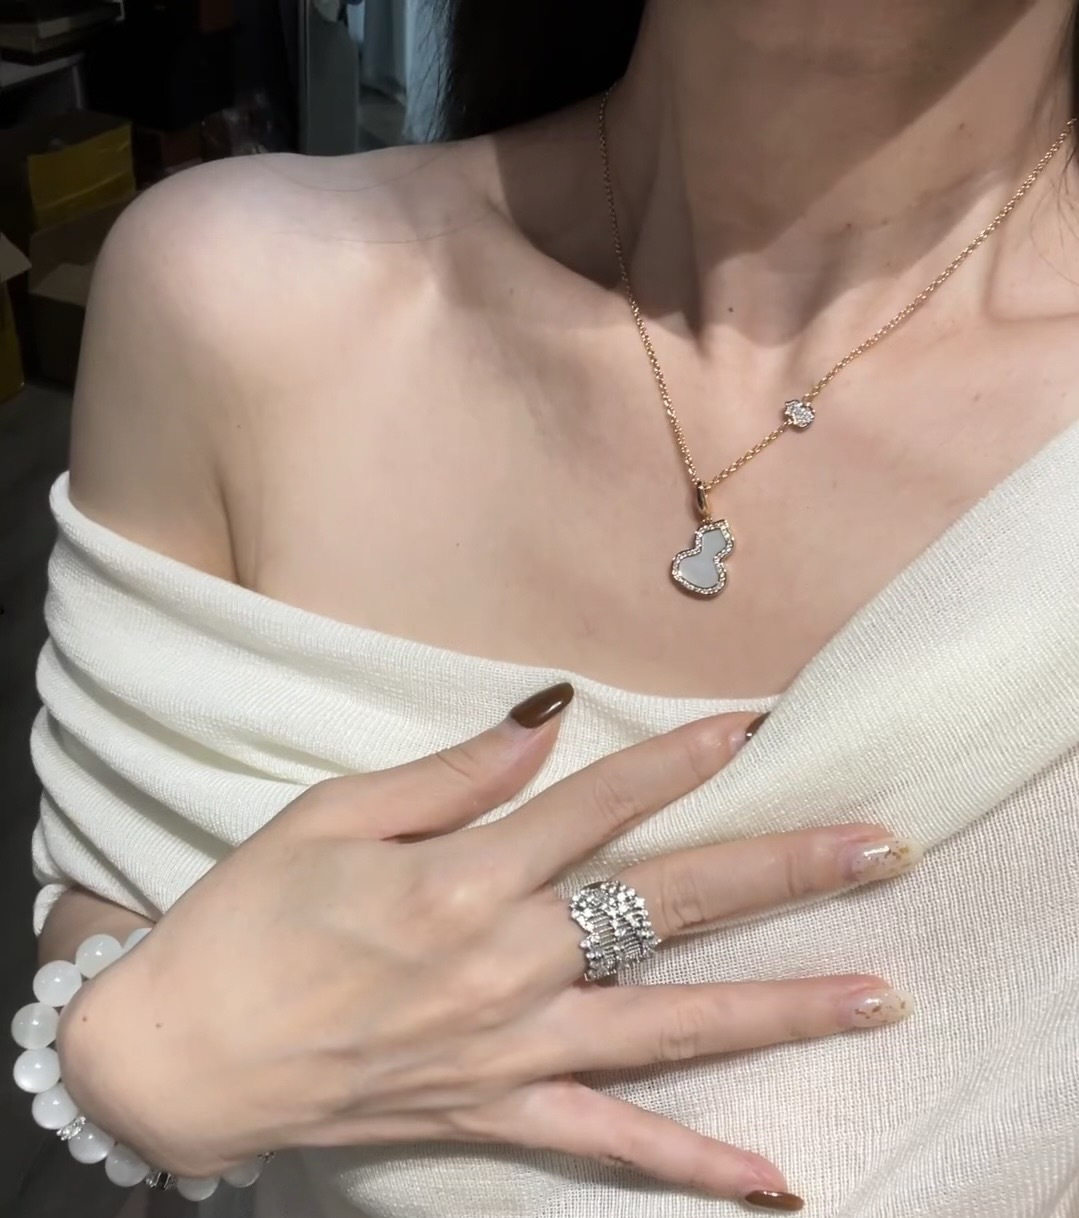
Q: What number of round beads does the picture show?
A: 10